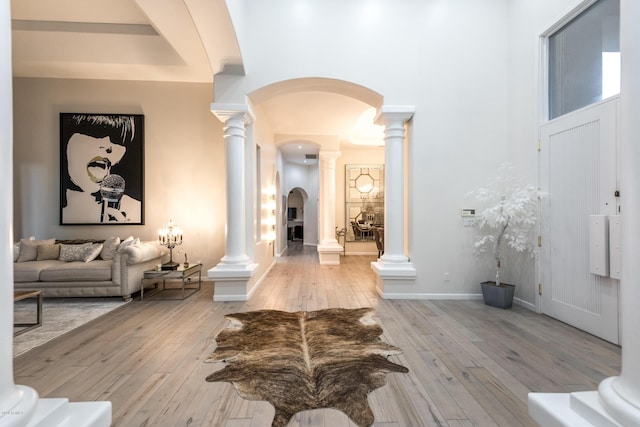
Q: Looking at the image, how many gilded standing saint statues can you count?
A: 0